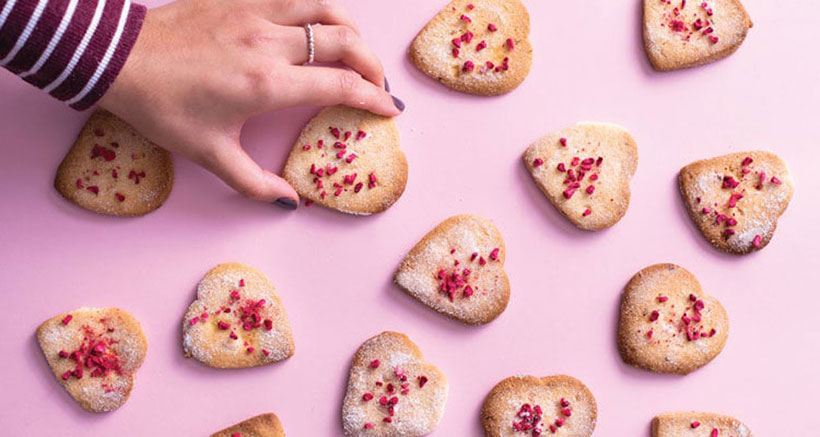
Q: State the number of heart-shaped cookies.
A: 14